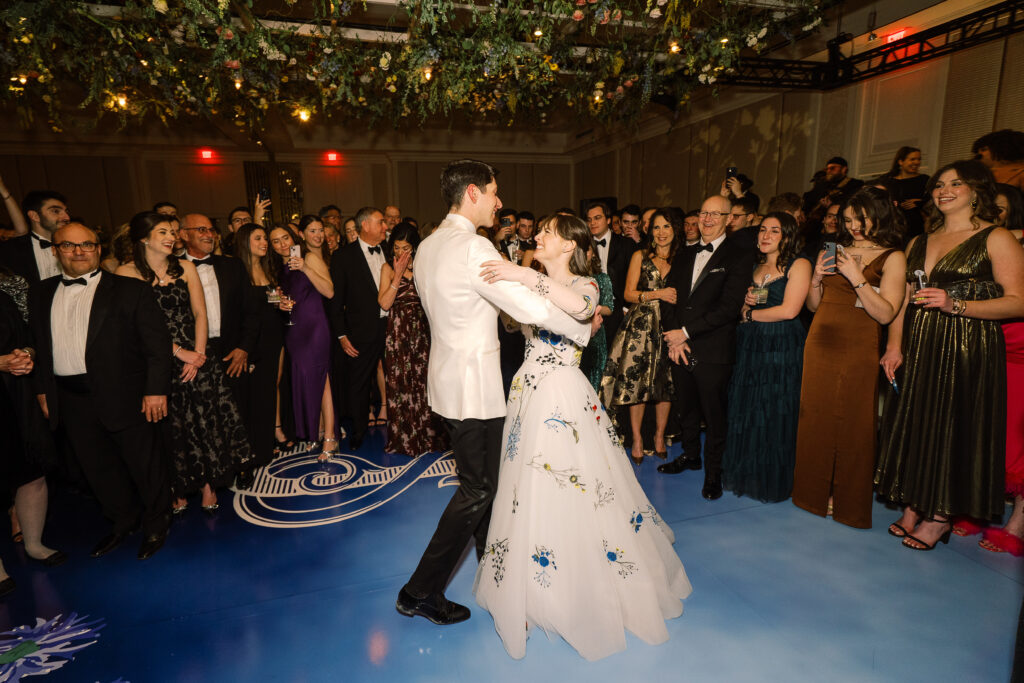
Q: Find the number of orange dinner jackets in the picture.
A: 0